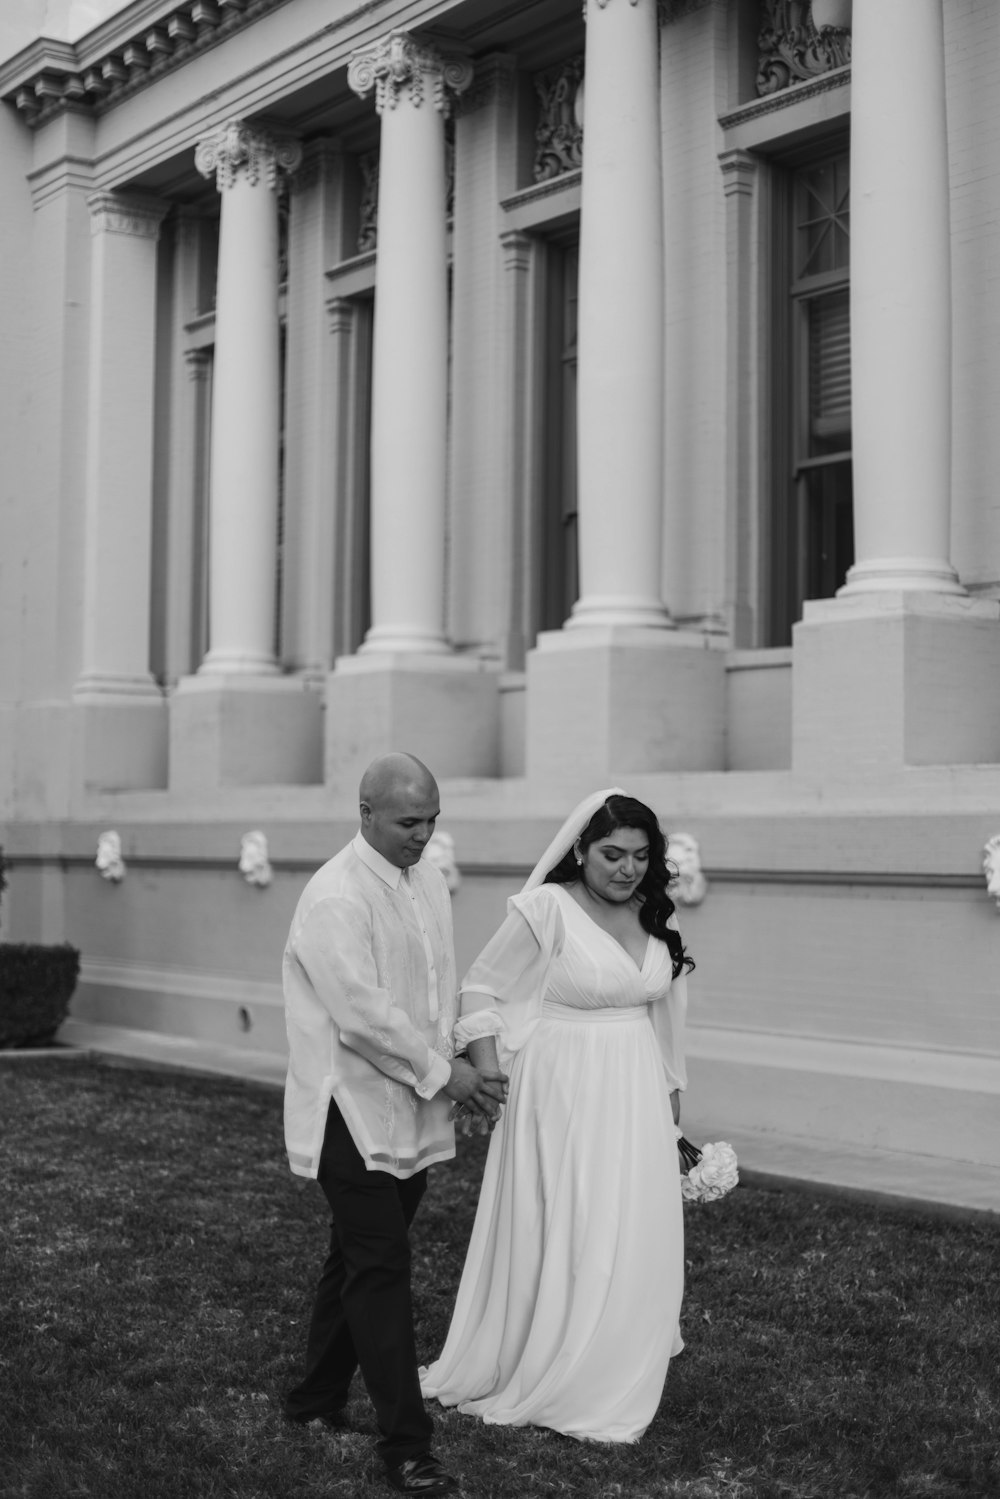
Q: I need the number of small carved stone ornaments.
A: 5